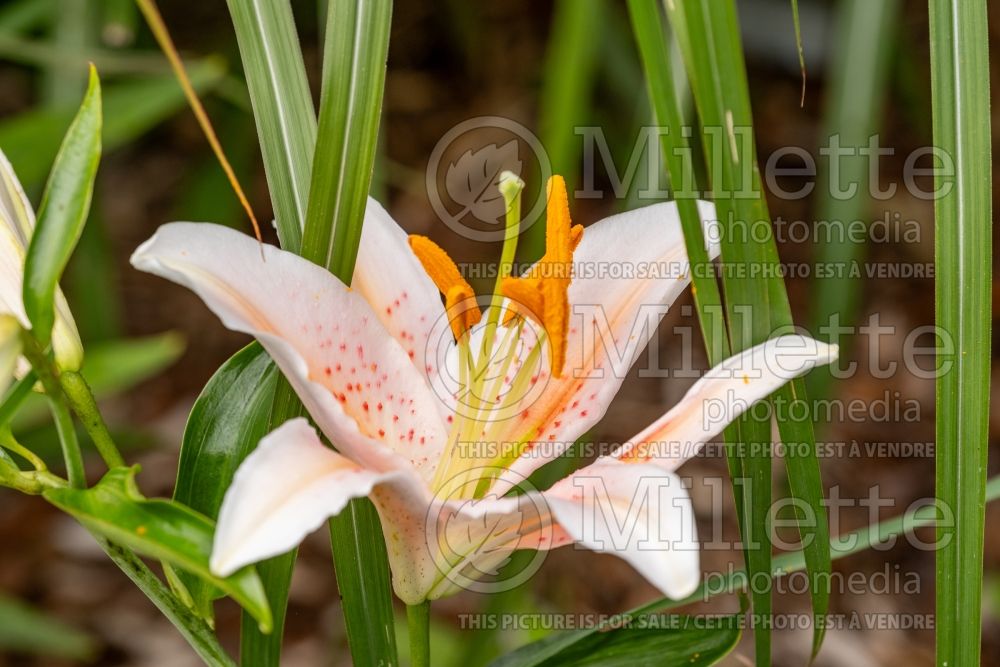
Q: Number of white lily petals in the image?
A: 6